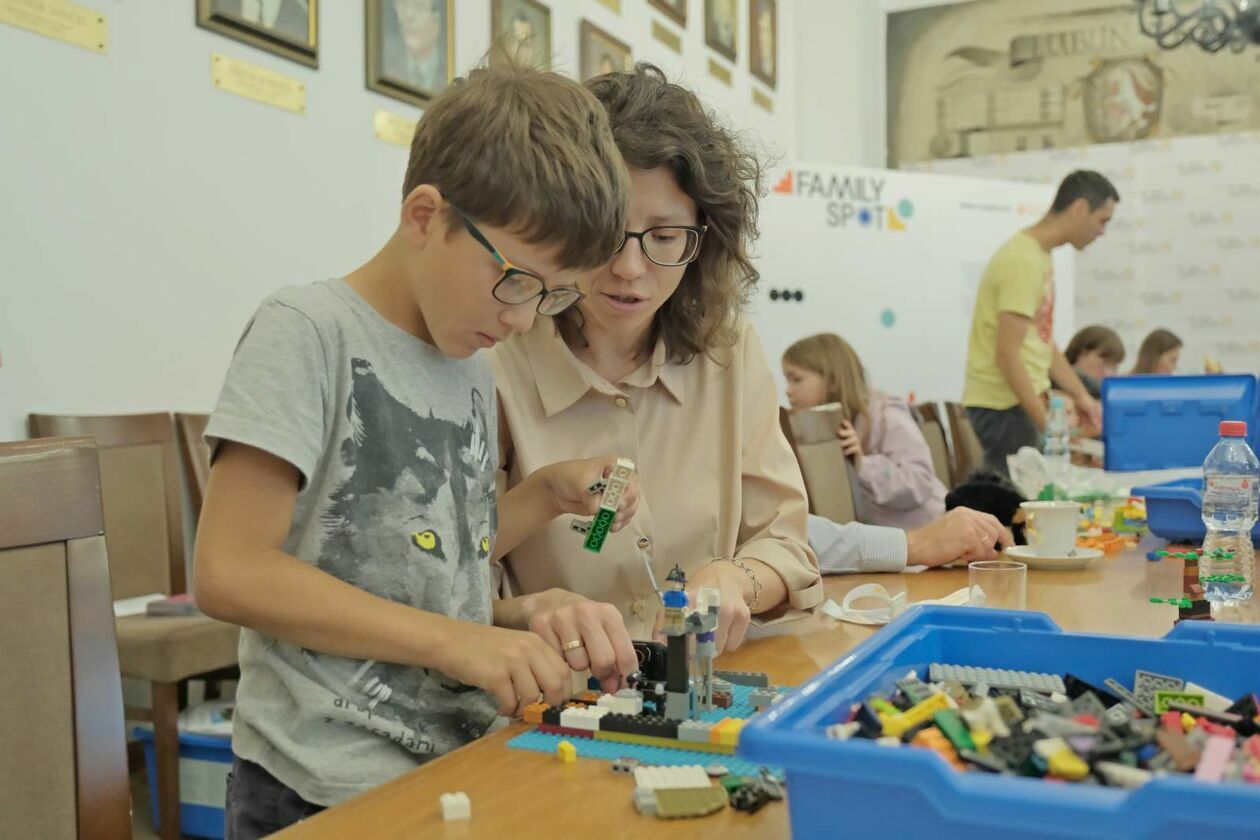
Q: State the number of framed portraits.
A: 7